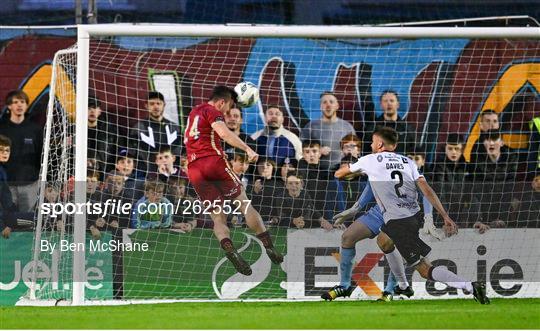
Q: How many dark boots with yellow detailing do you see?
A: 2